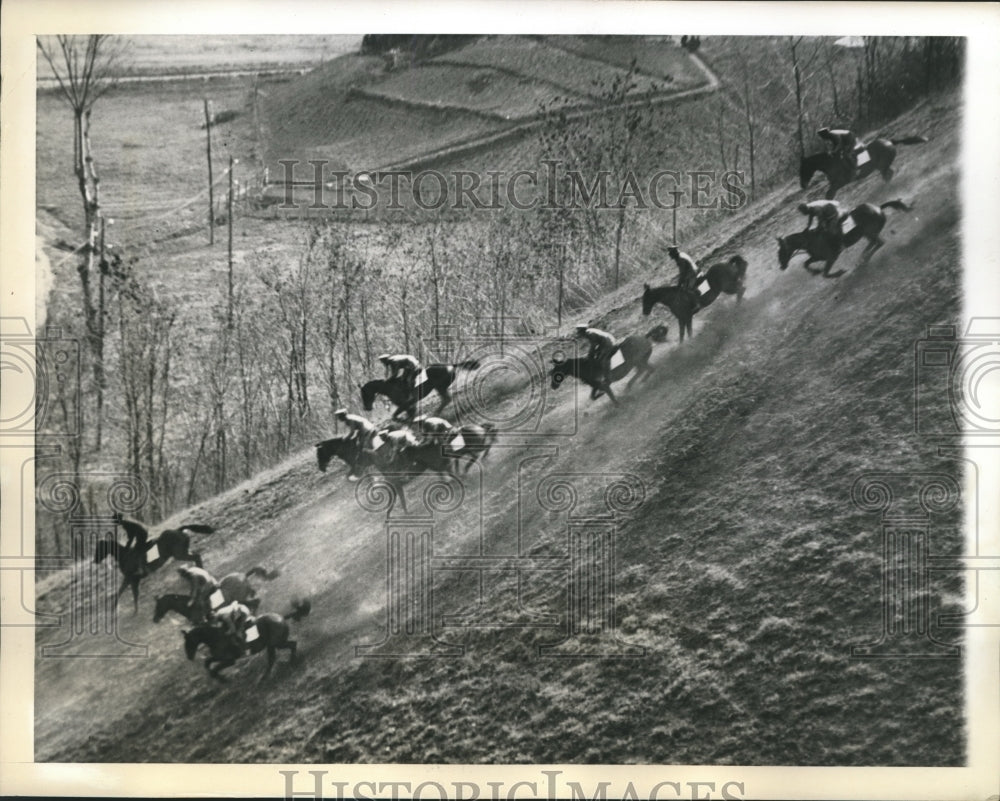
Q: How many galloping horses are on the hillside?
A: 11